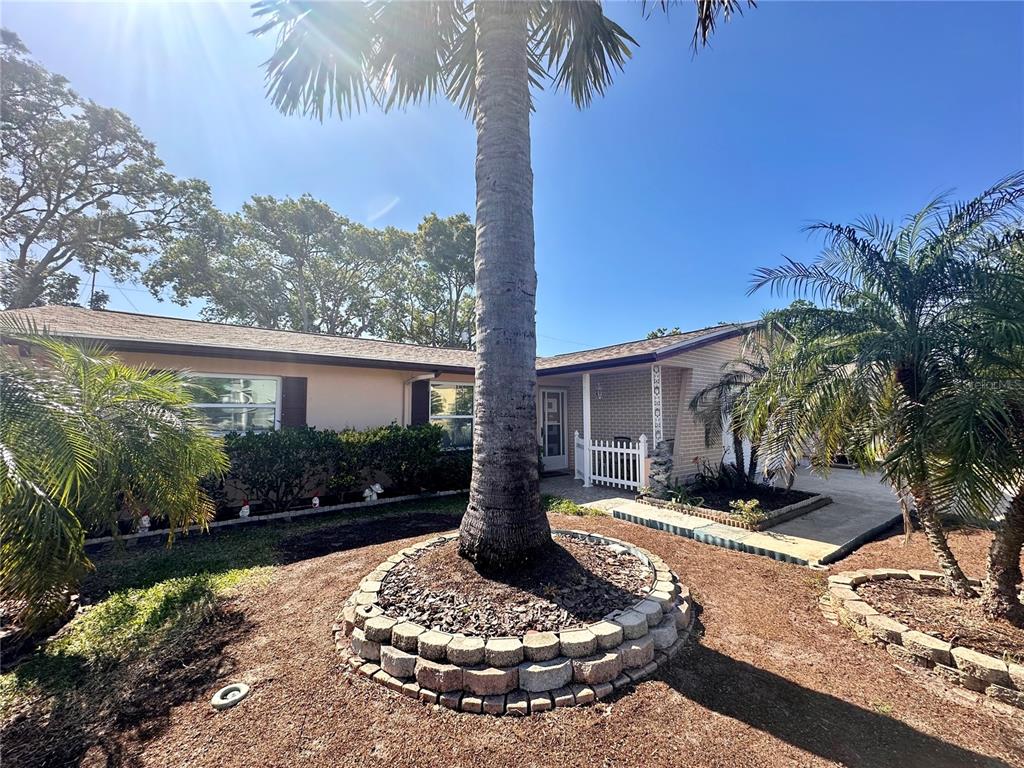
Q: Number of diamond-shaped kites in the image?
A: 0